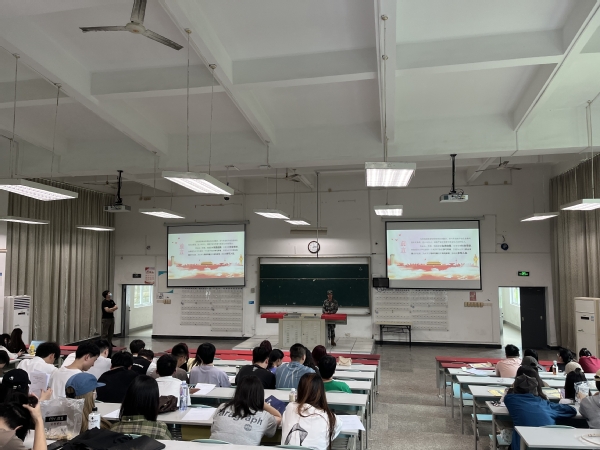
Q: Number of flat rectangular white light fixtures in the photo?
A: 11